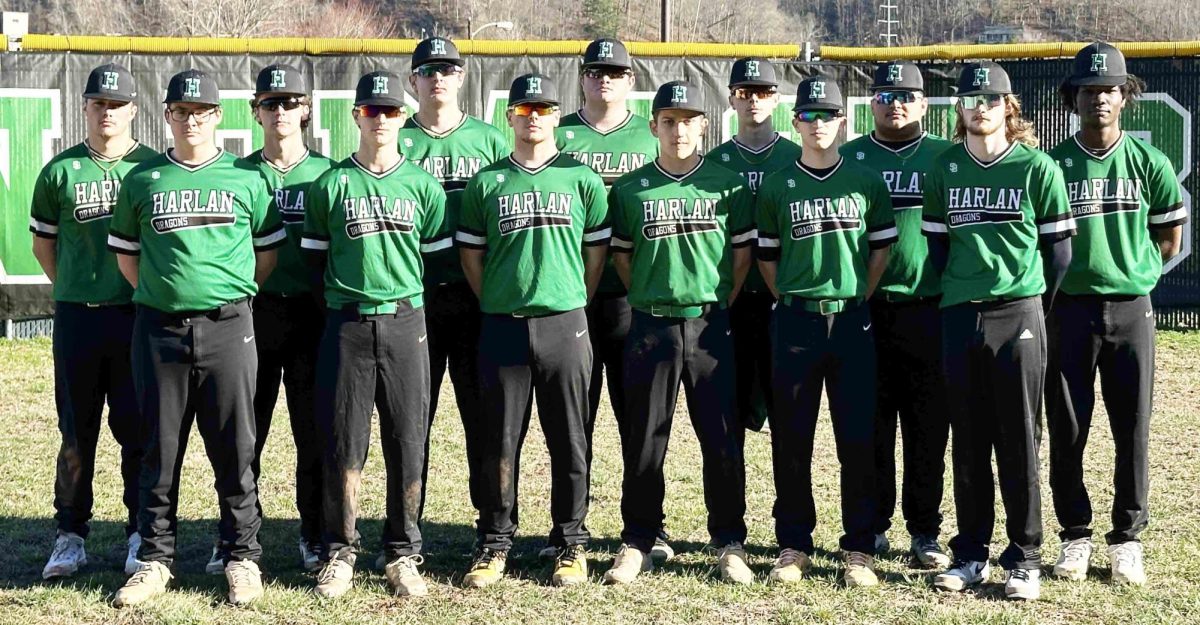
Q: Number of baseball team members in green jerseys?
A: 13